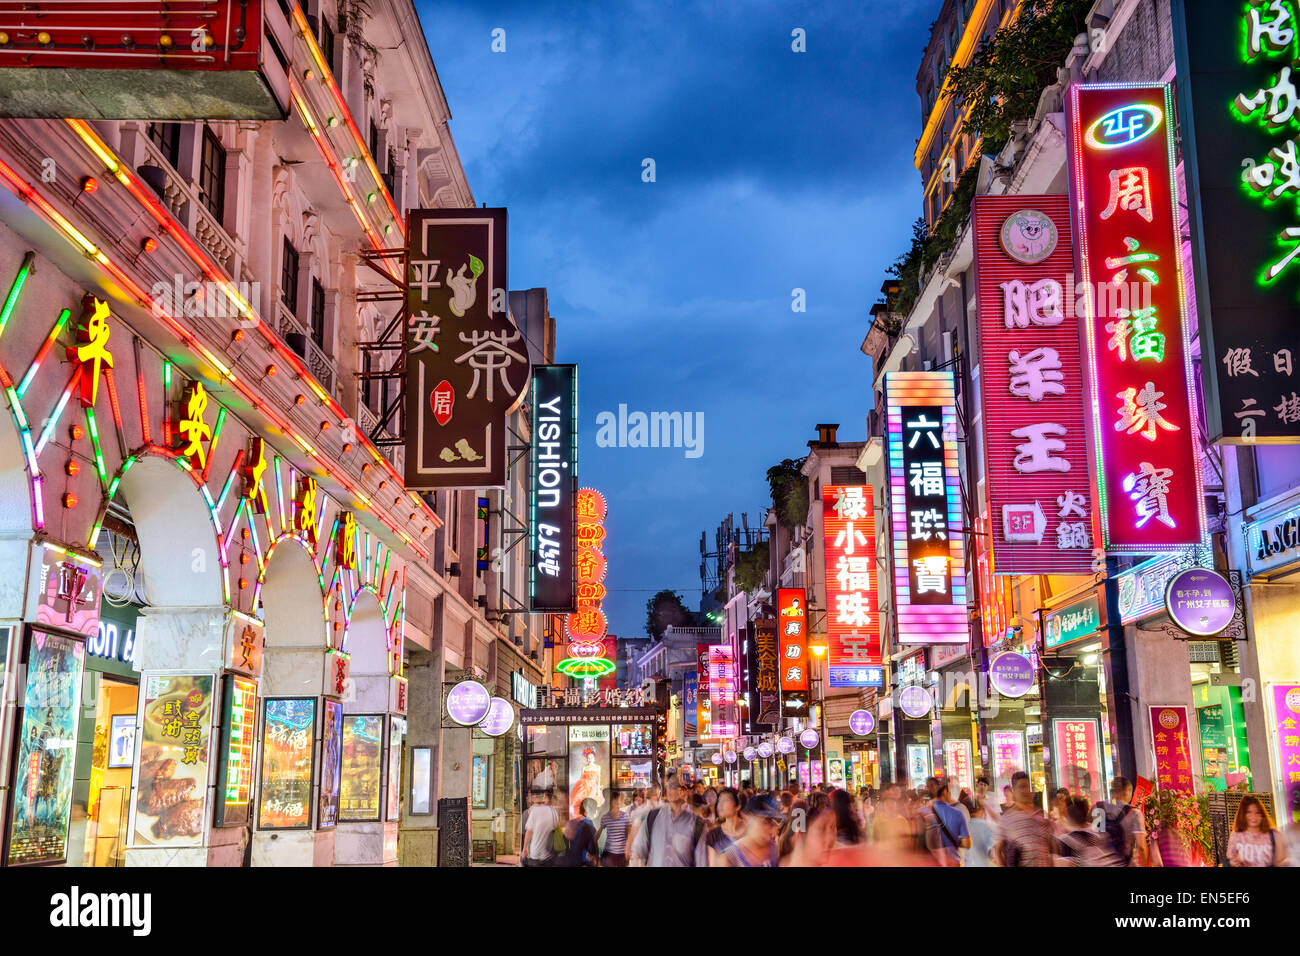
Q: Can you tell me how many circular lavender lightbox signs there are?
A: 12